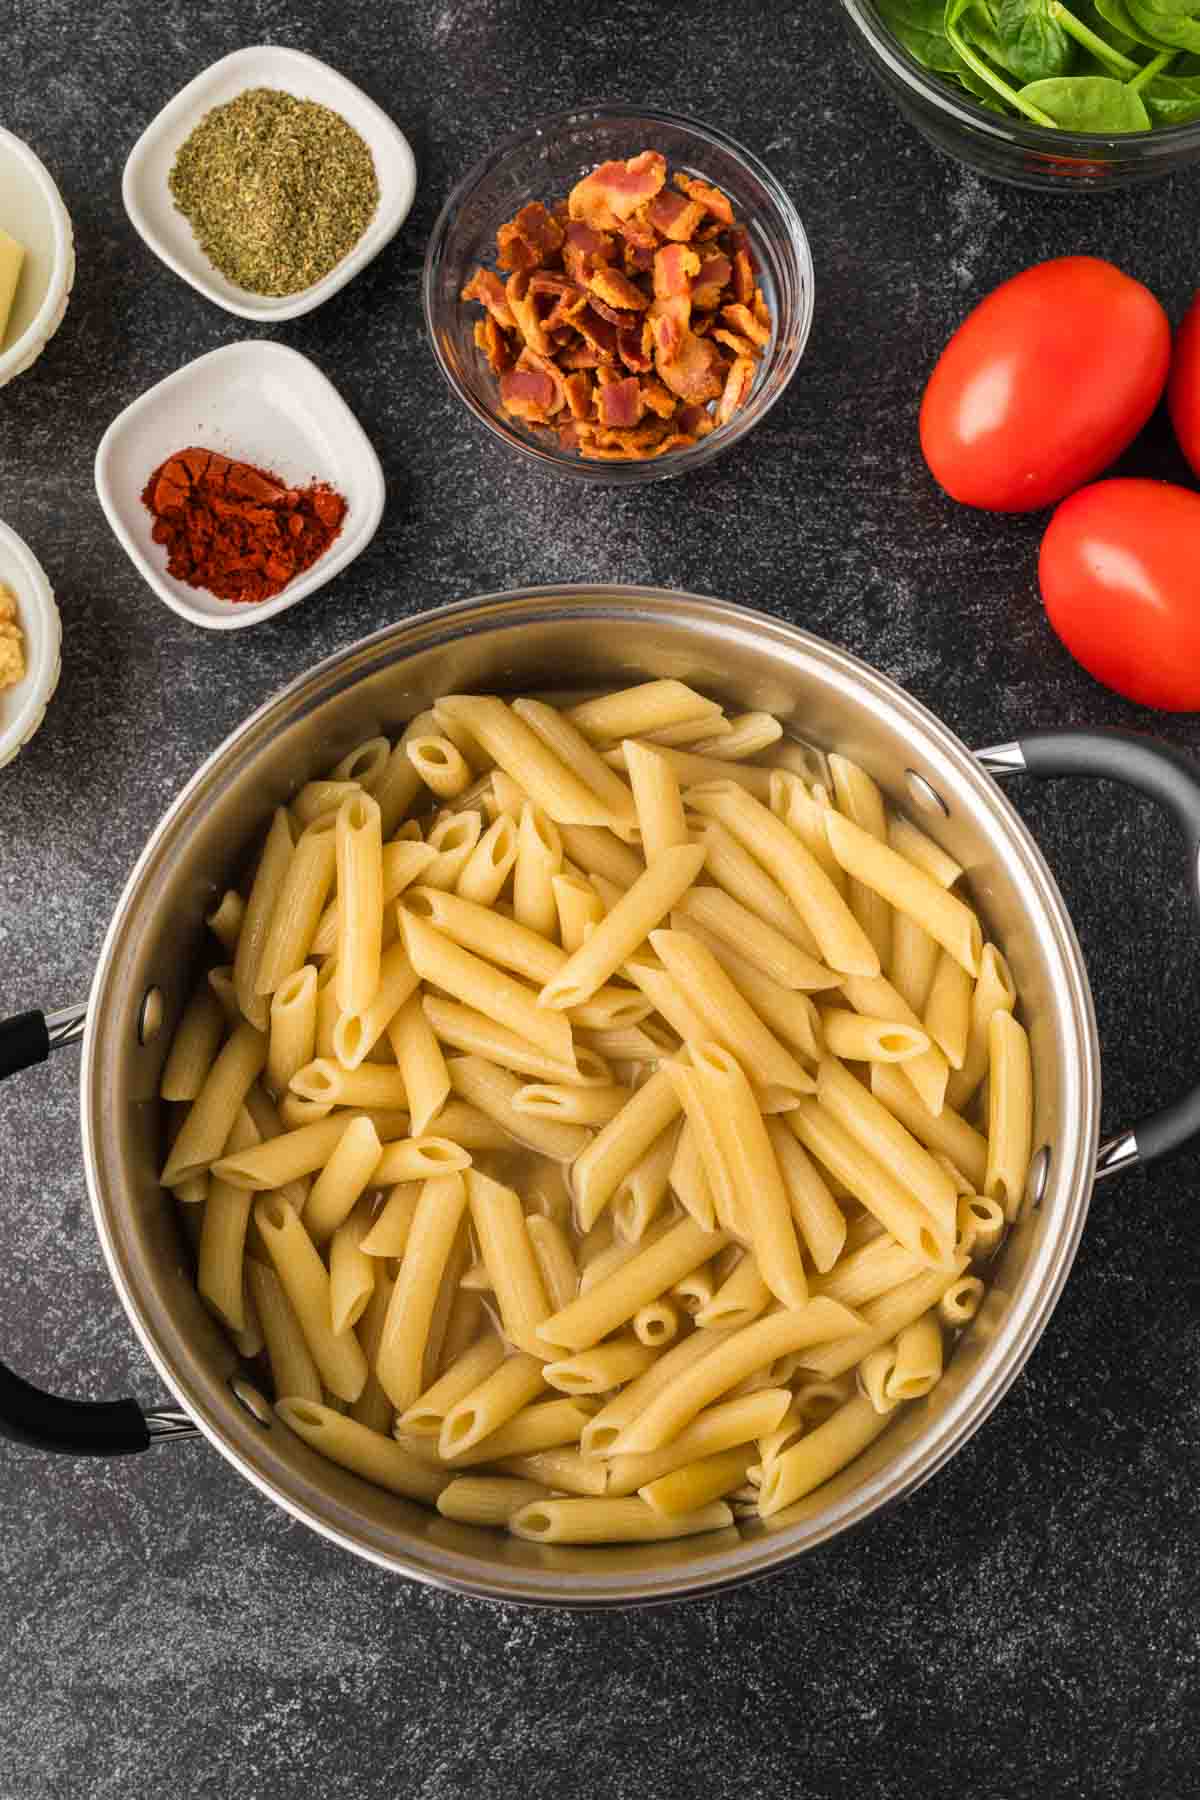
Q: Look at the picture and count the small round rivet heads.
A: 4